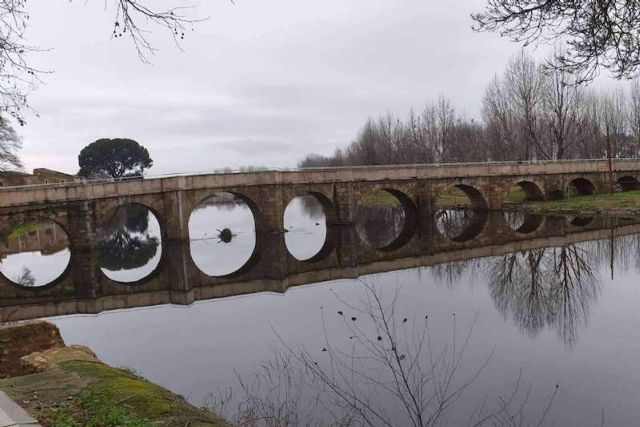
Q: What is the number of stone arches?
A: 9